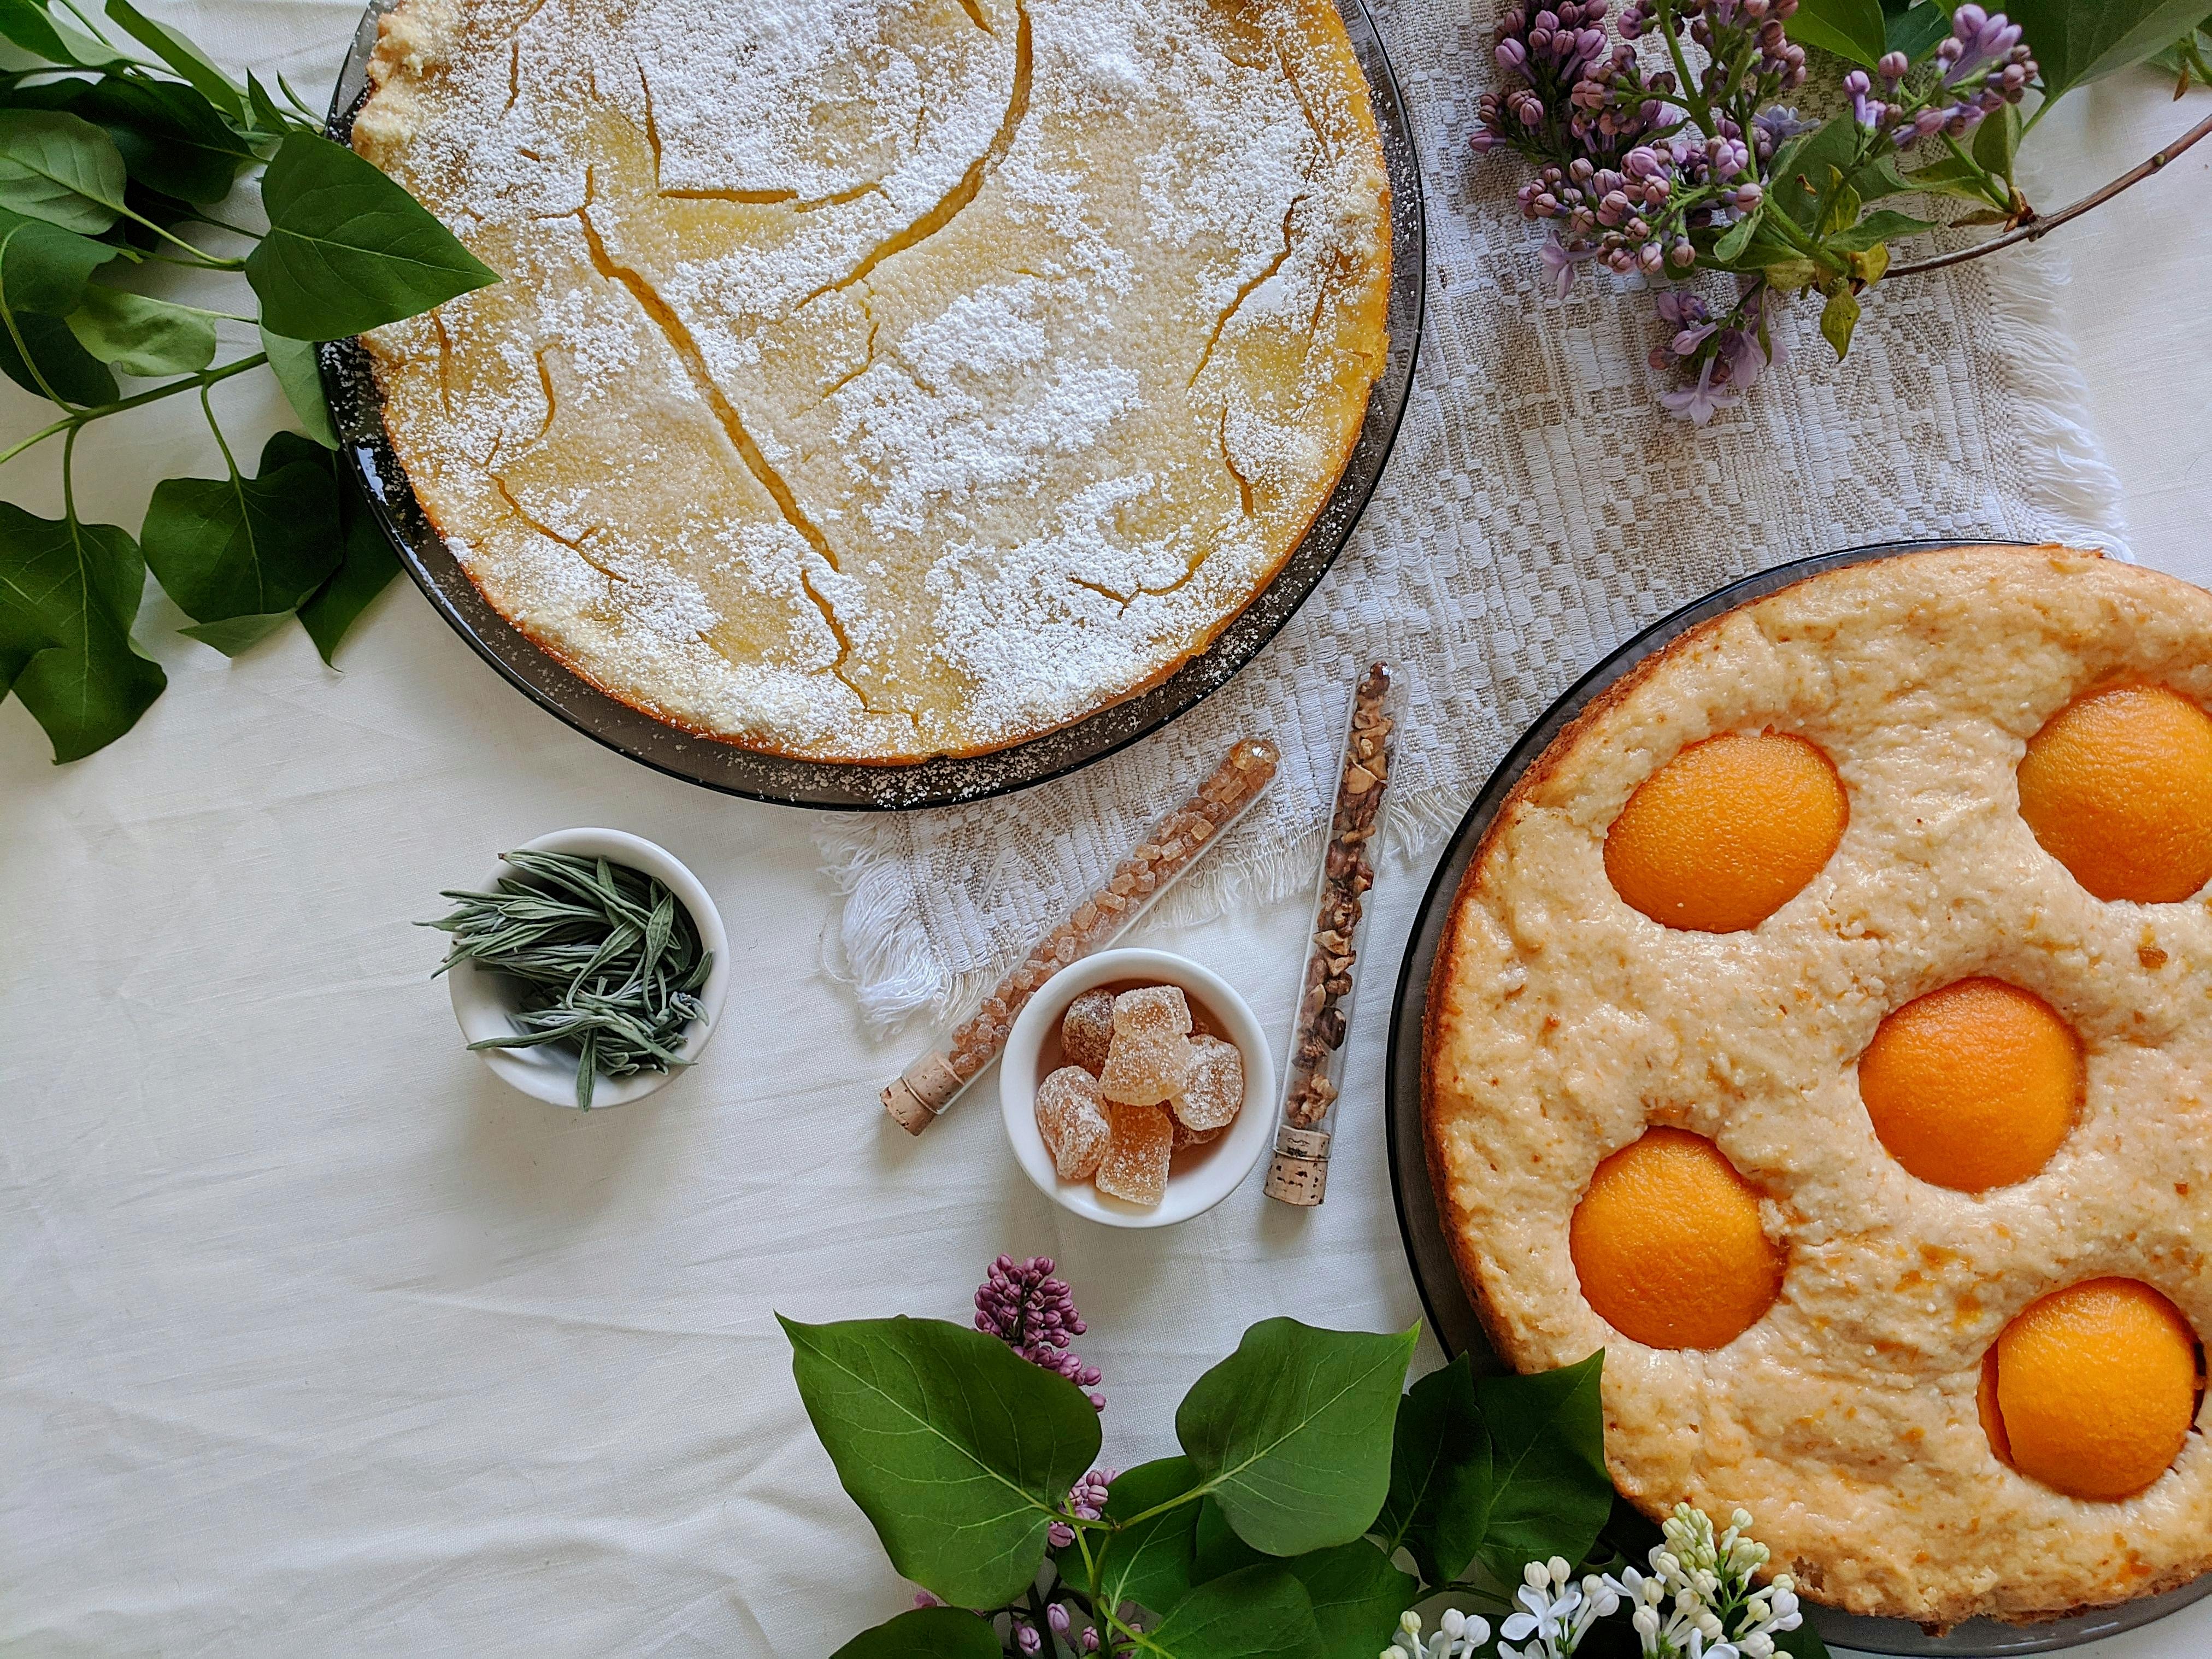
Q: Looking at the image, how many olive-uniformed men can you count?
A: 0